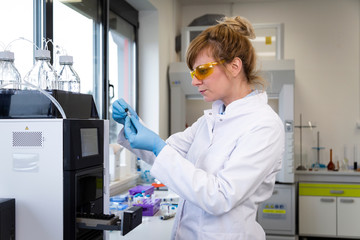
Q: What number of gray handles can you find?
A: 3